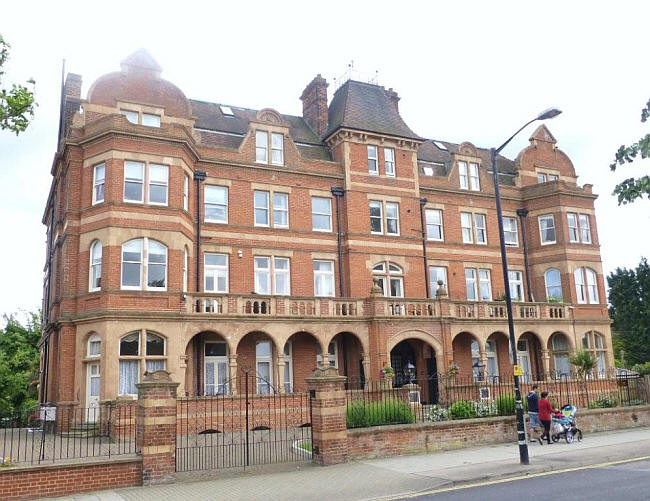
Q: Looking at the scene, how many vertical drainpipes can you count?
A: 4